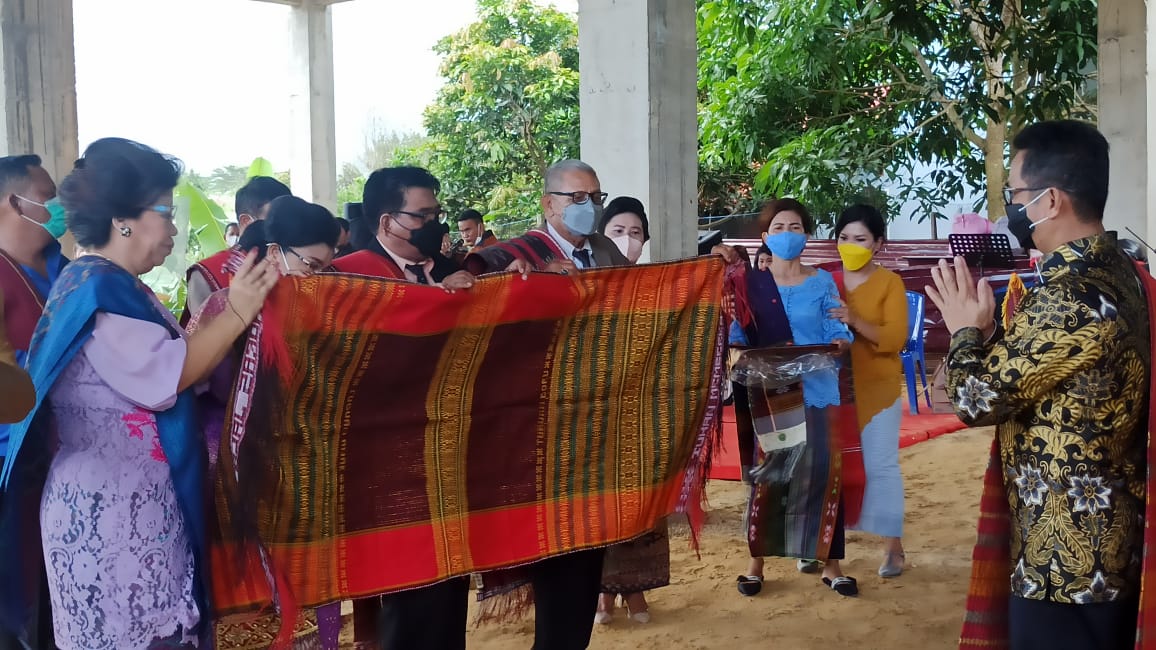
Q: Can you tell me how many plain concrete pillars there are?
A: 4